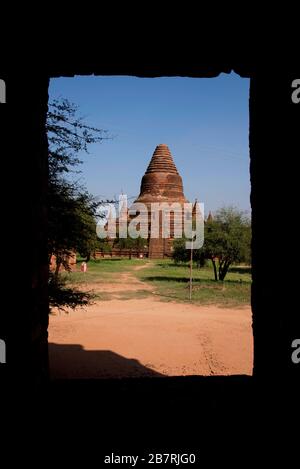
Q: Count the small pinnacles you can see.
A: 4